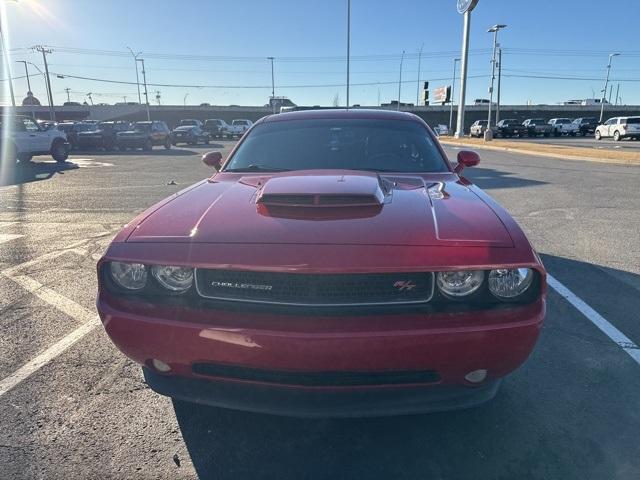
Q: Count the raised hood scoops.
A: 1